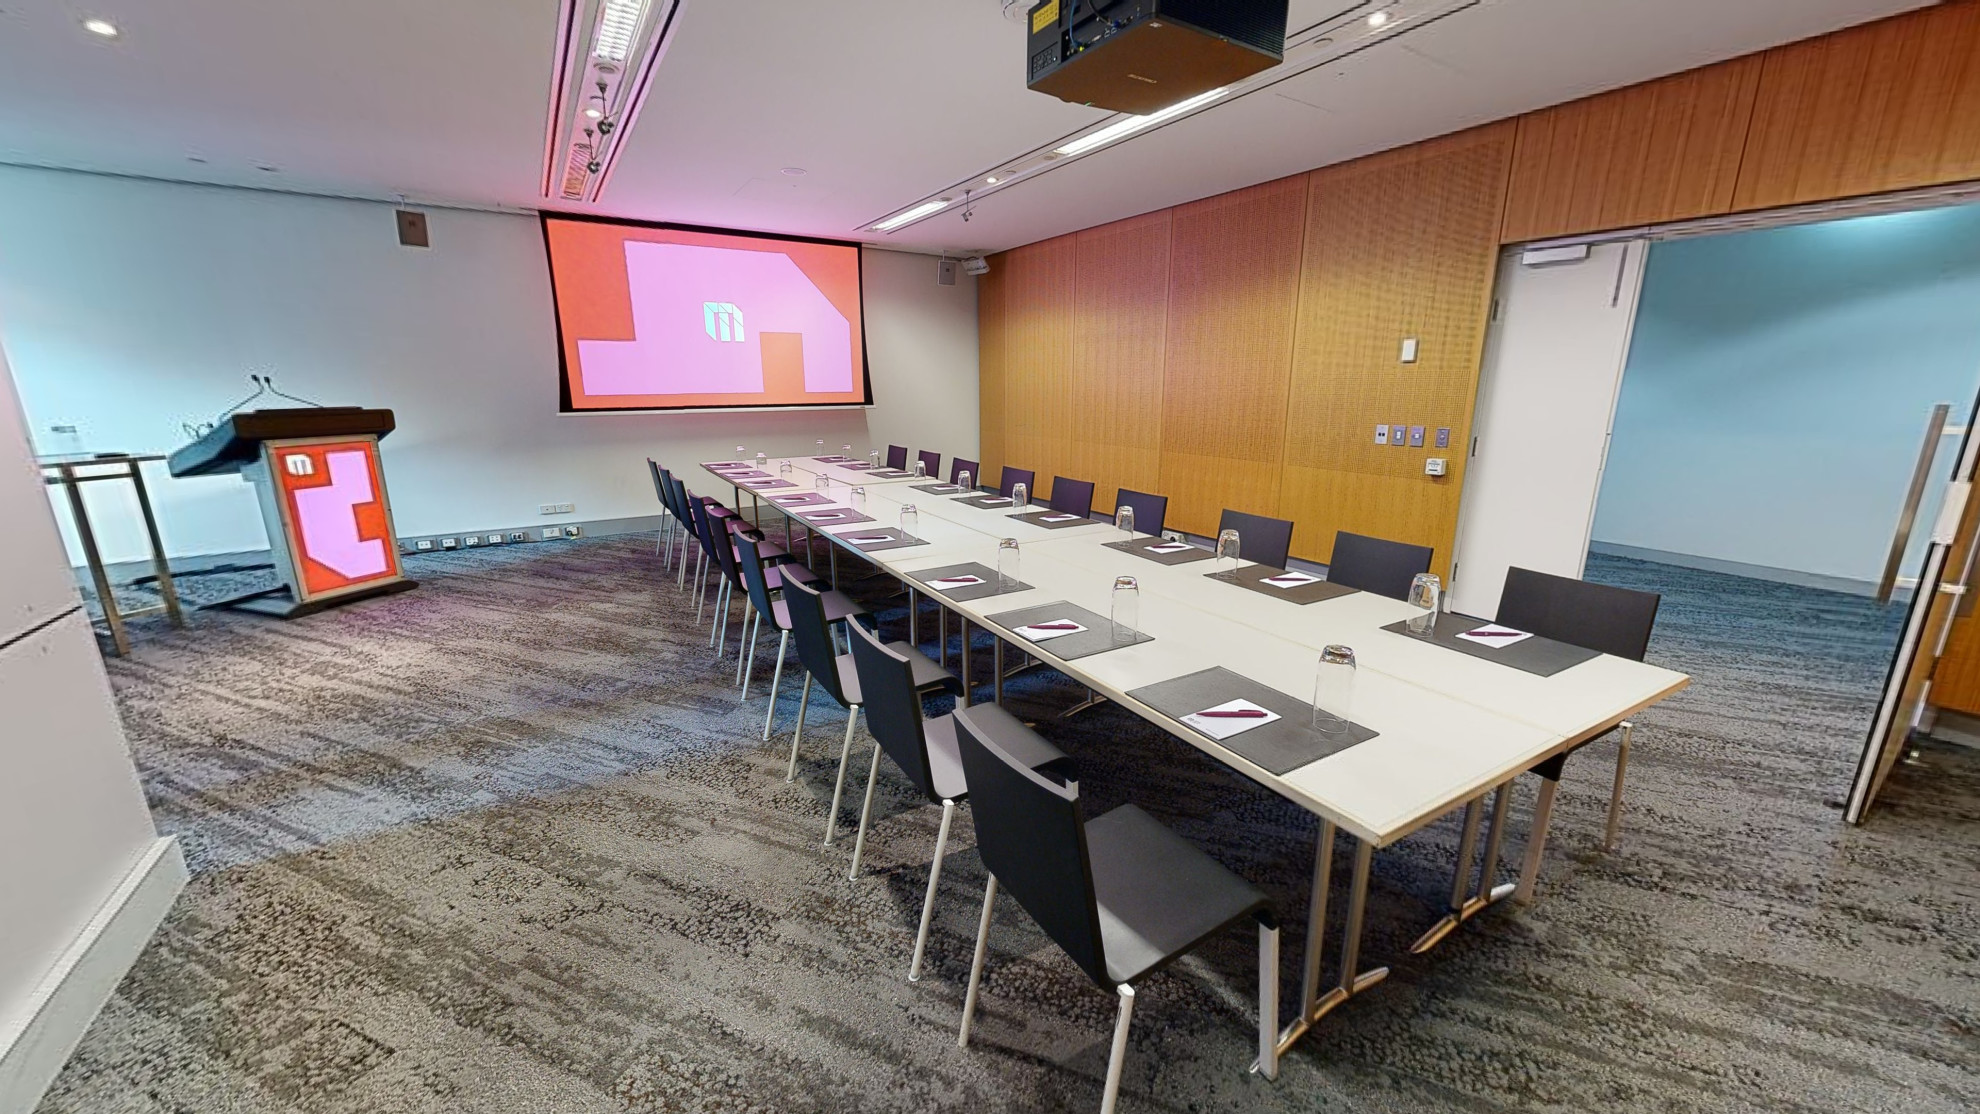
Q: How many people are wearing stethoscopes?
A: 0